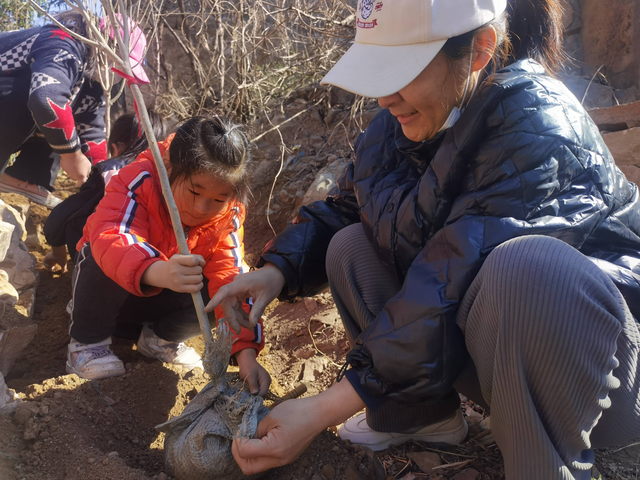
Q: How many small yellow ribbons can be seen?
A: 0